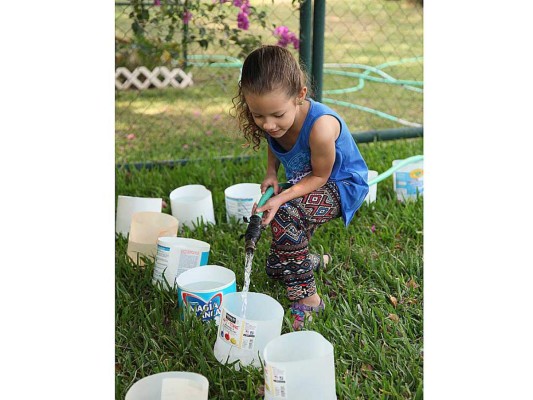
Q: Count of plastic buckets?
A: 11